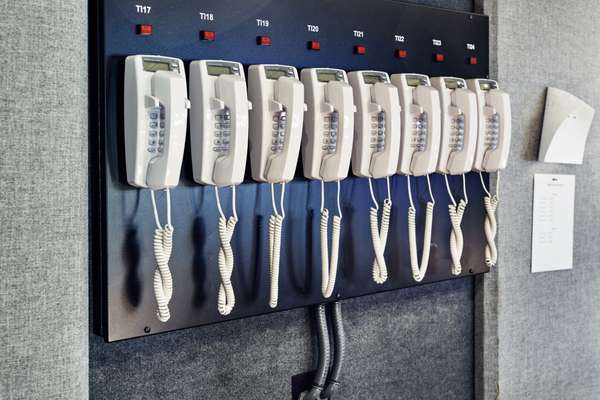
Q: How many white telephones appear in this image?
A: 8